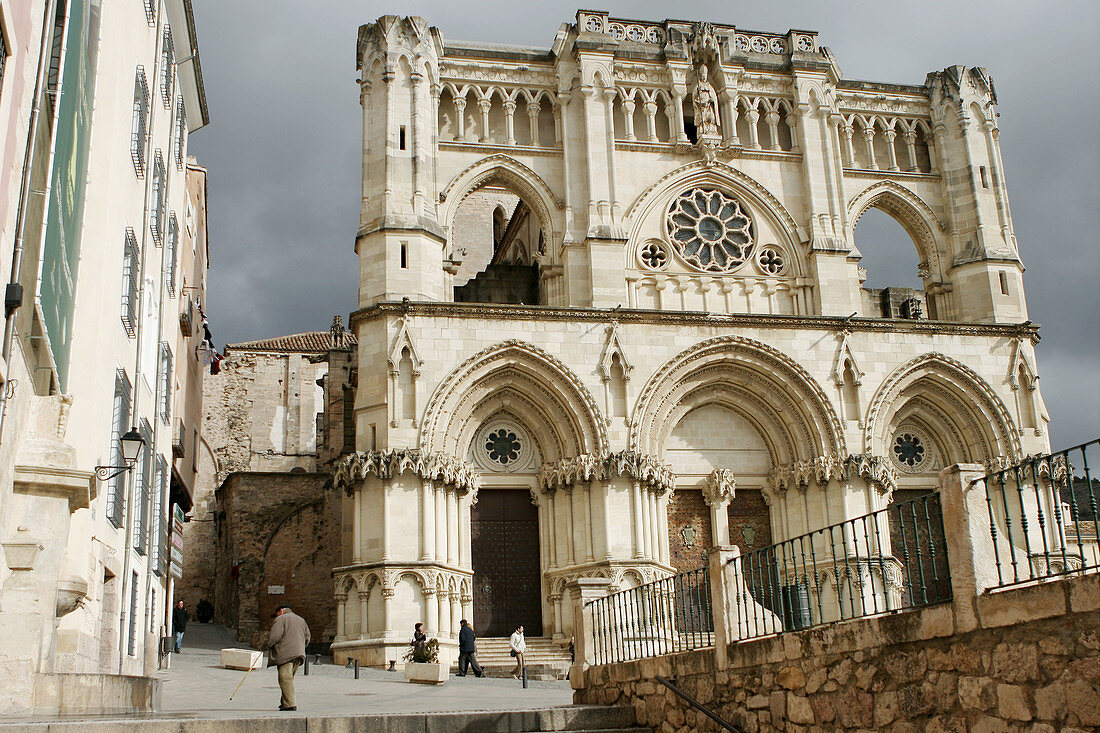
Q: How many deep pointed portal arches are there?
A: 3